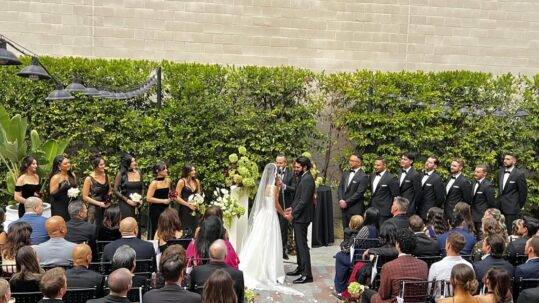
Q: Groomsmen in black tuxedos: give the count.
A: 7